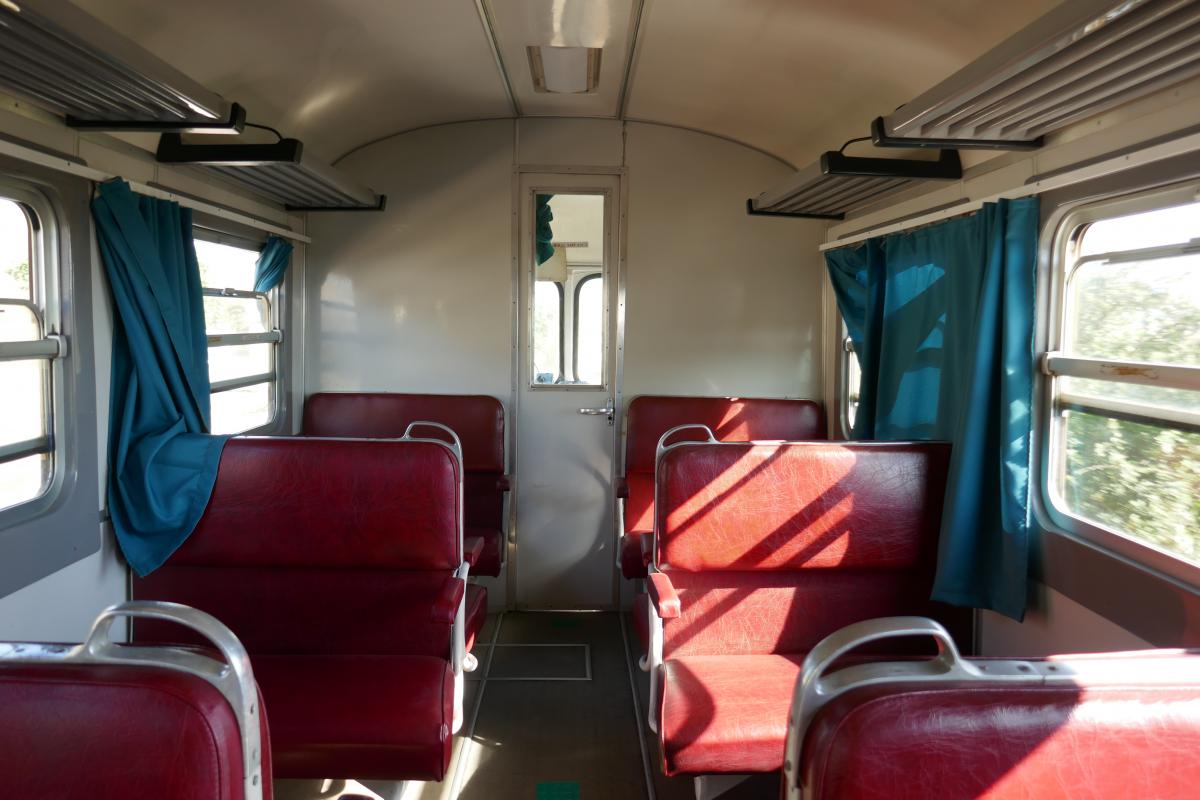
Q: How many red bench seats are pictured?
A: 6